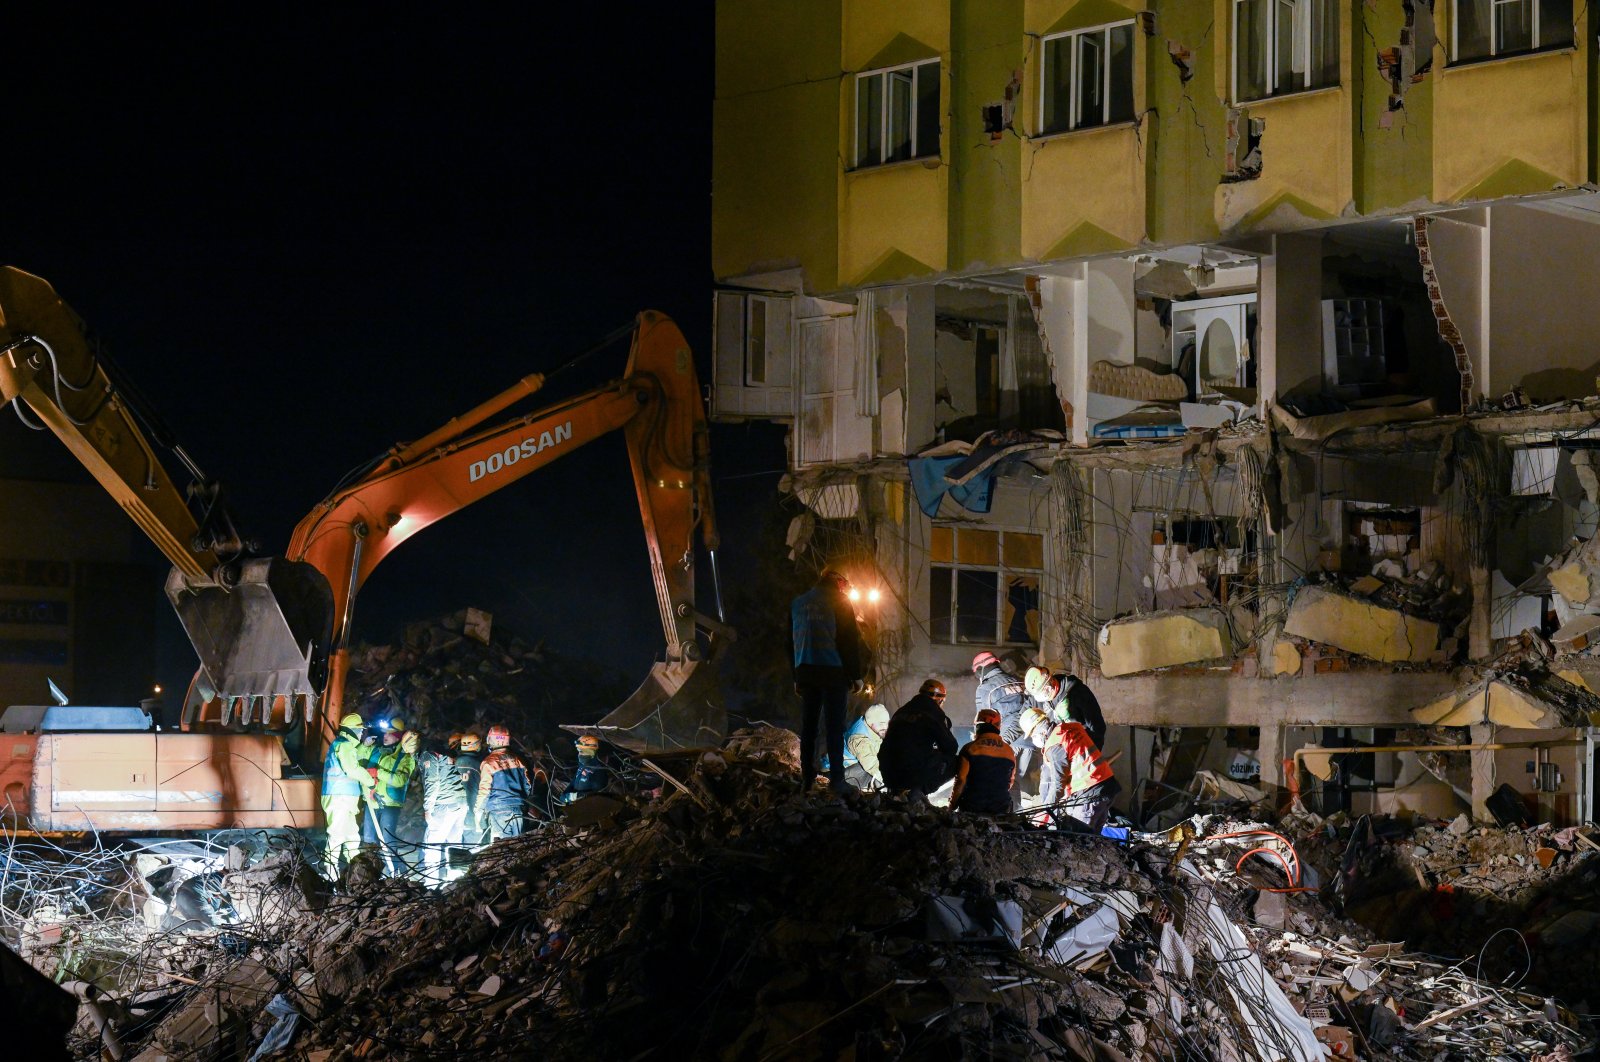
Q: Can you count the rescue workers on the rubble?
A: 14